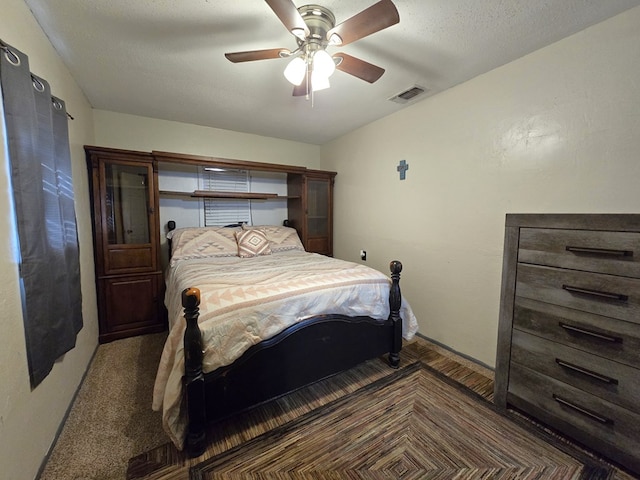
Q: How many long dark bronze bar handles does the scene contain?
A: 5